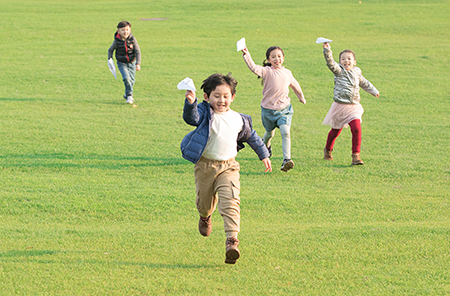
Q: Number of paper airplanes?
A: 4